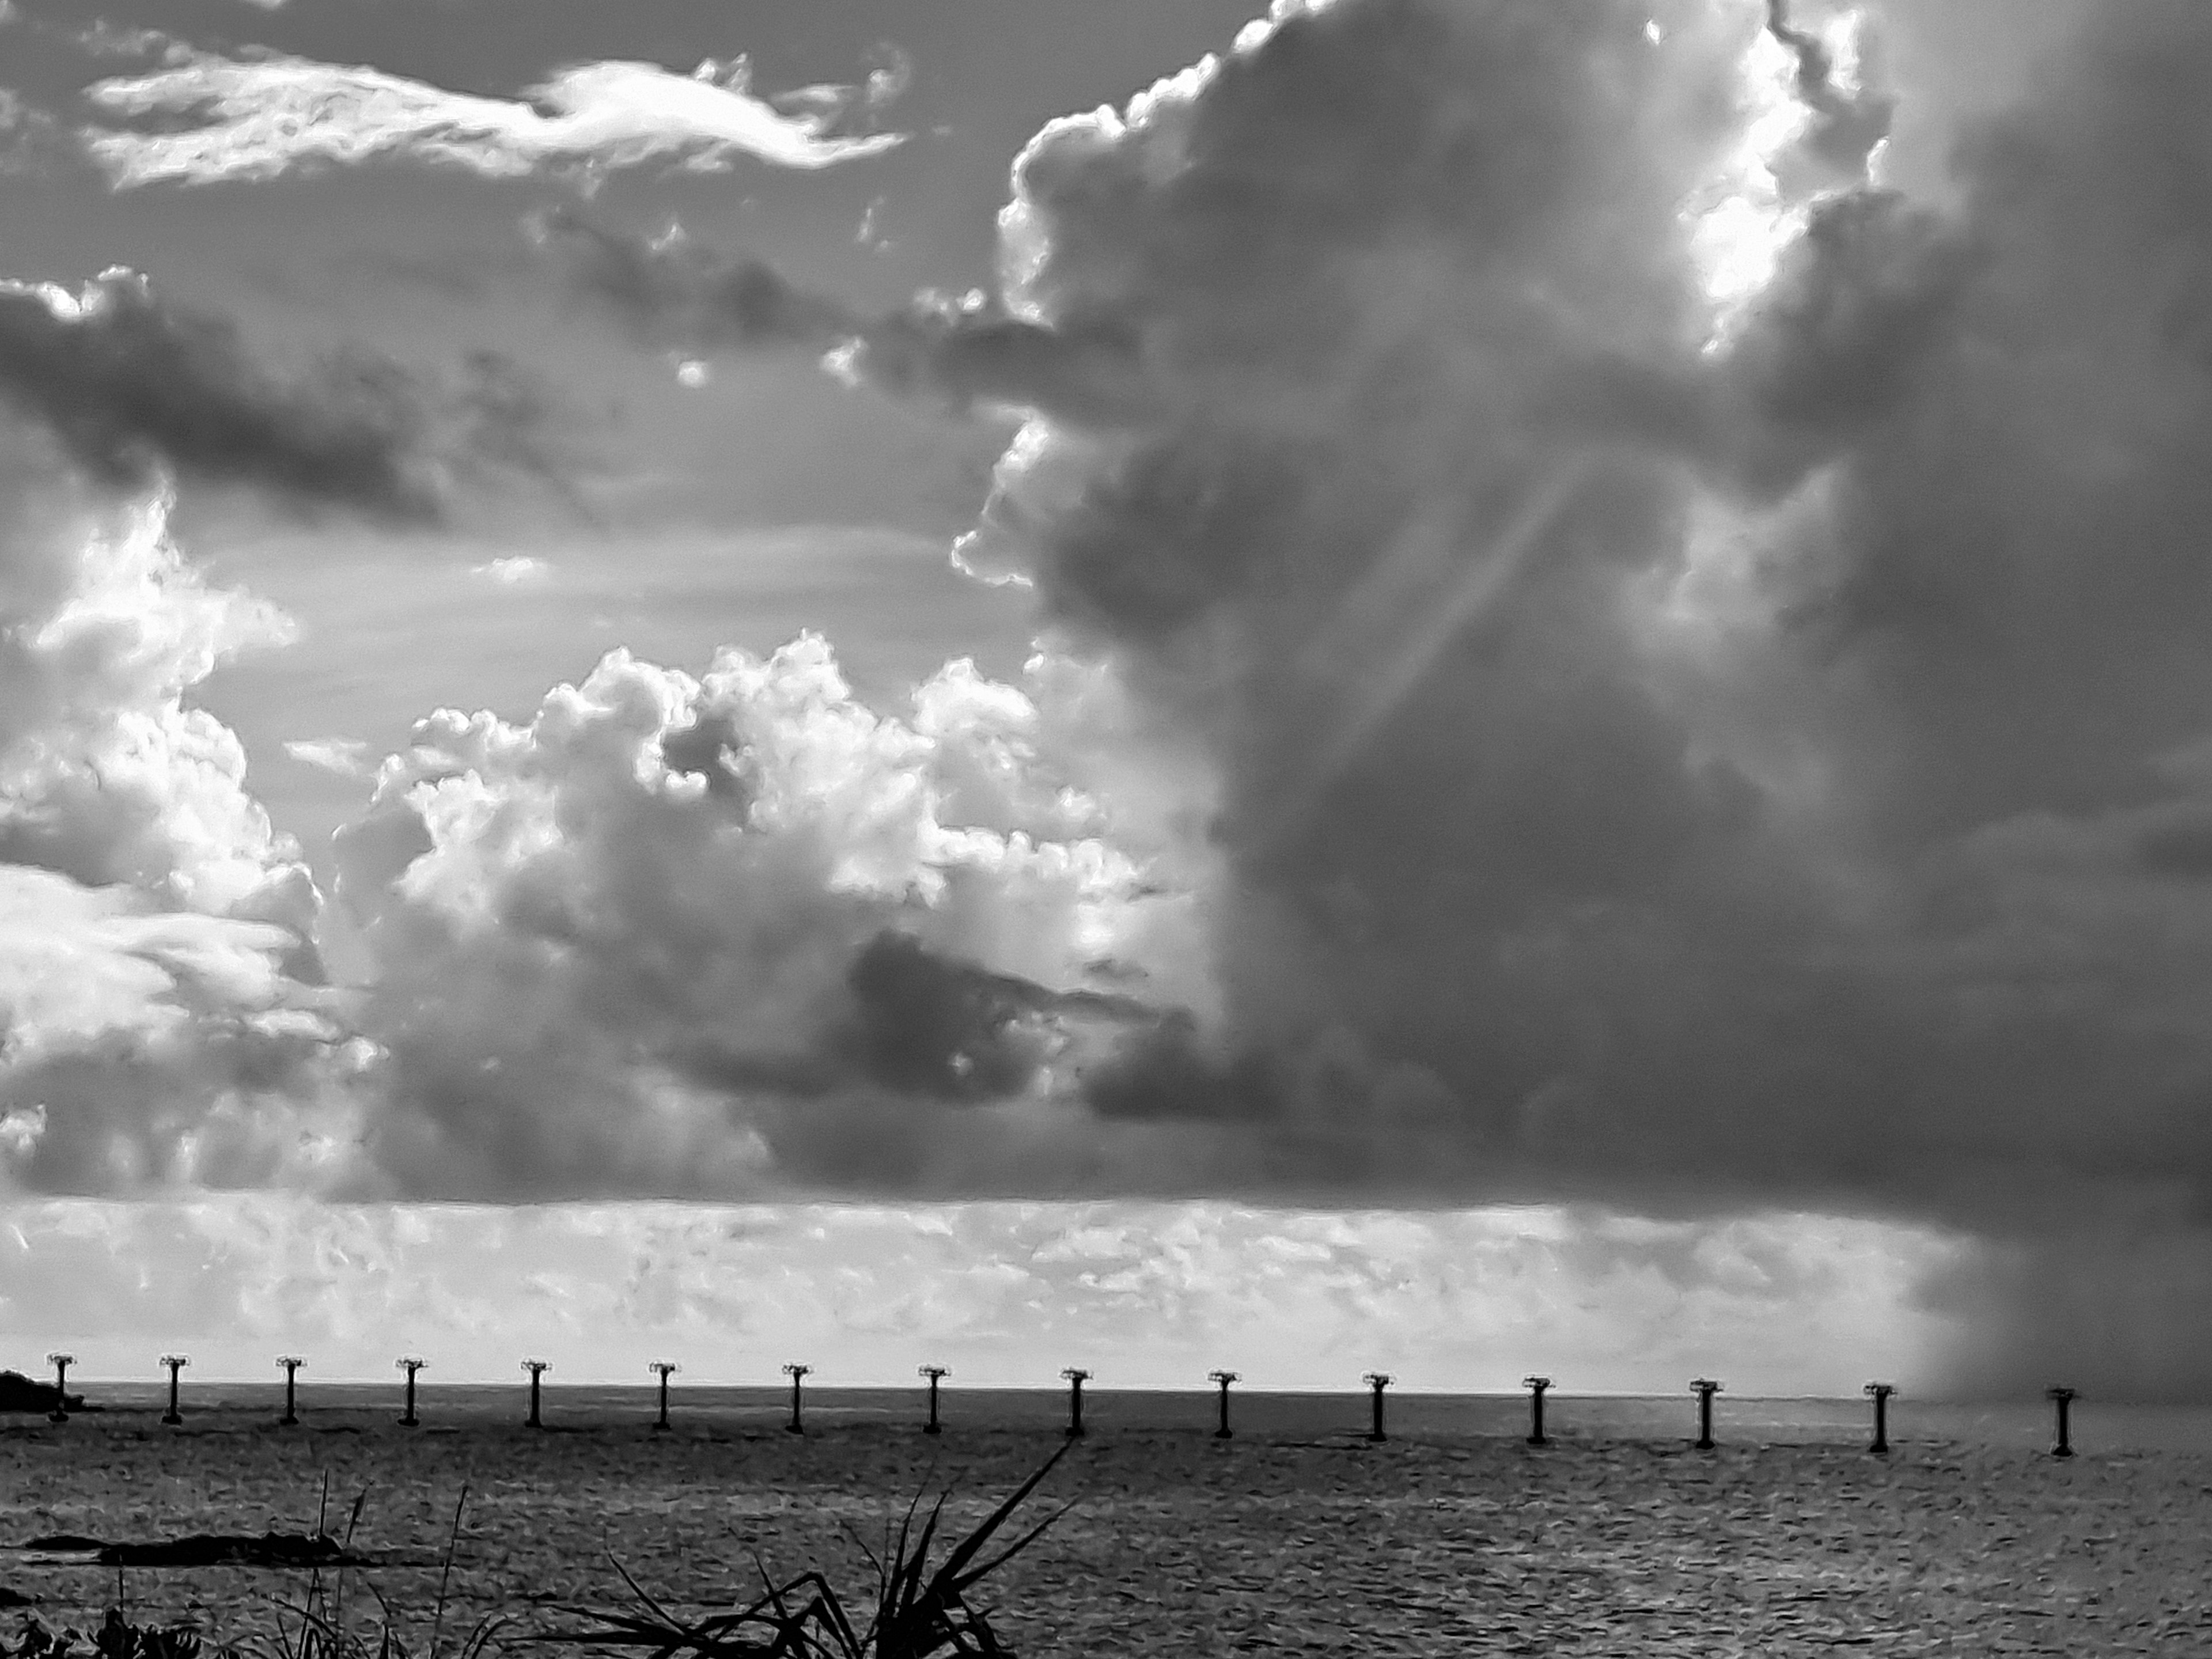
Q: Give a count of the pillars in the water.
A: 15